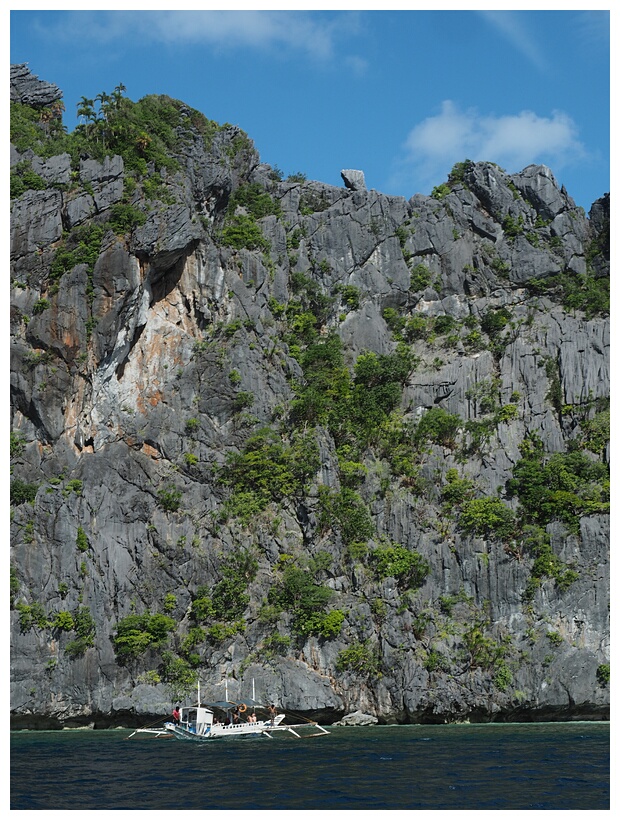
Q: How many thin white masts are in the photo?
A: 3